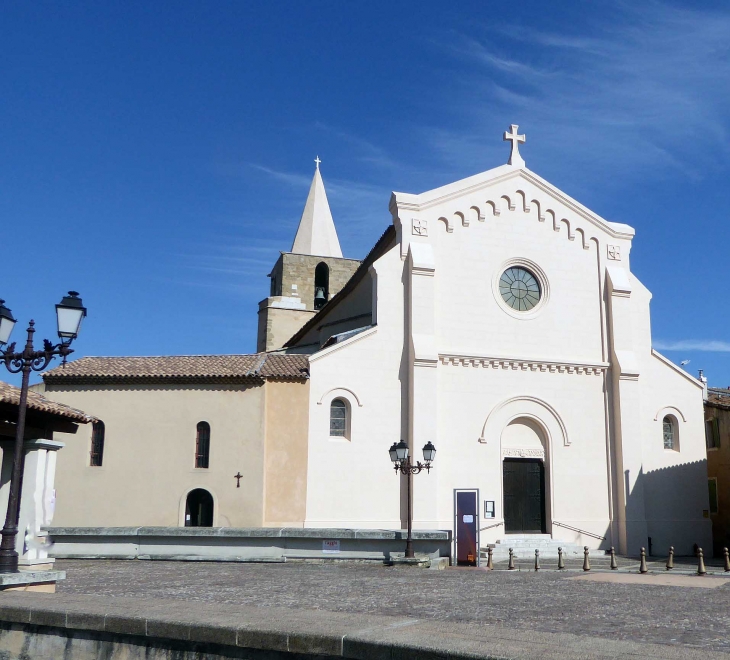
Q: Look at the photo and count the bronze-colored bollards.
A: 10